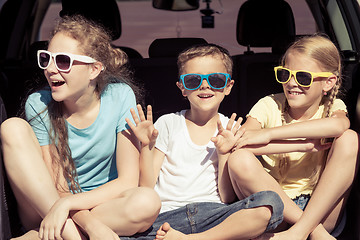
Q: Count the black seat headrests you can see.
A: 3